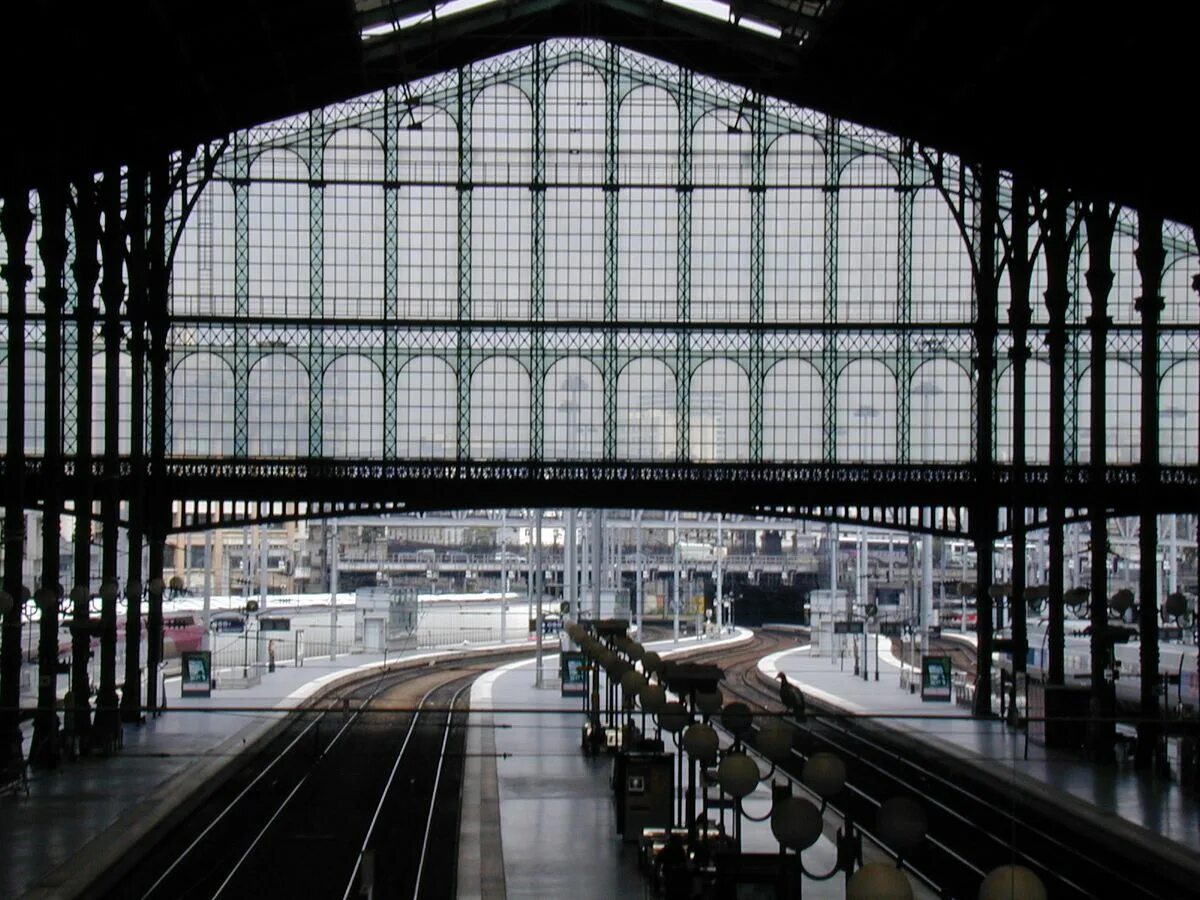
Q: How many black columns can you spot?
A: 11